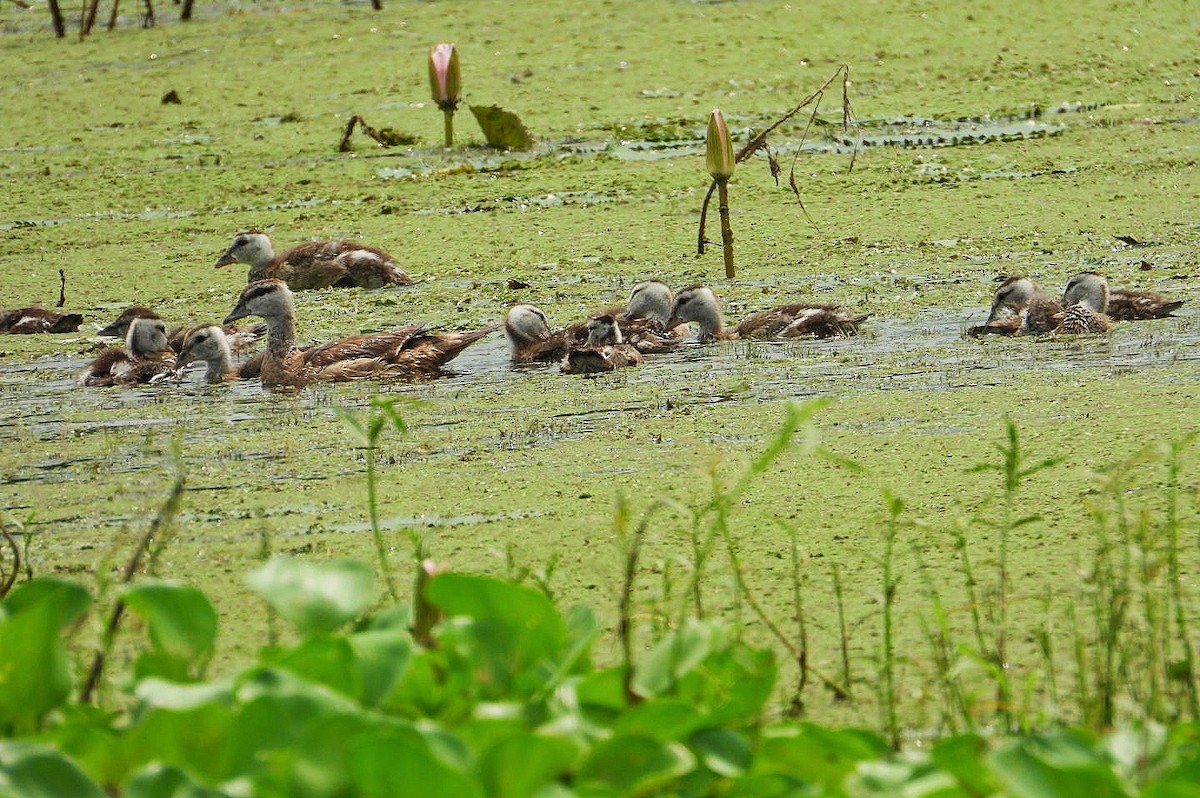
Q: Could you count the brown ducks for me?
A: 12